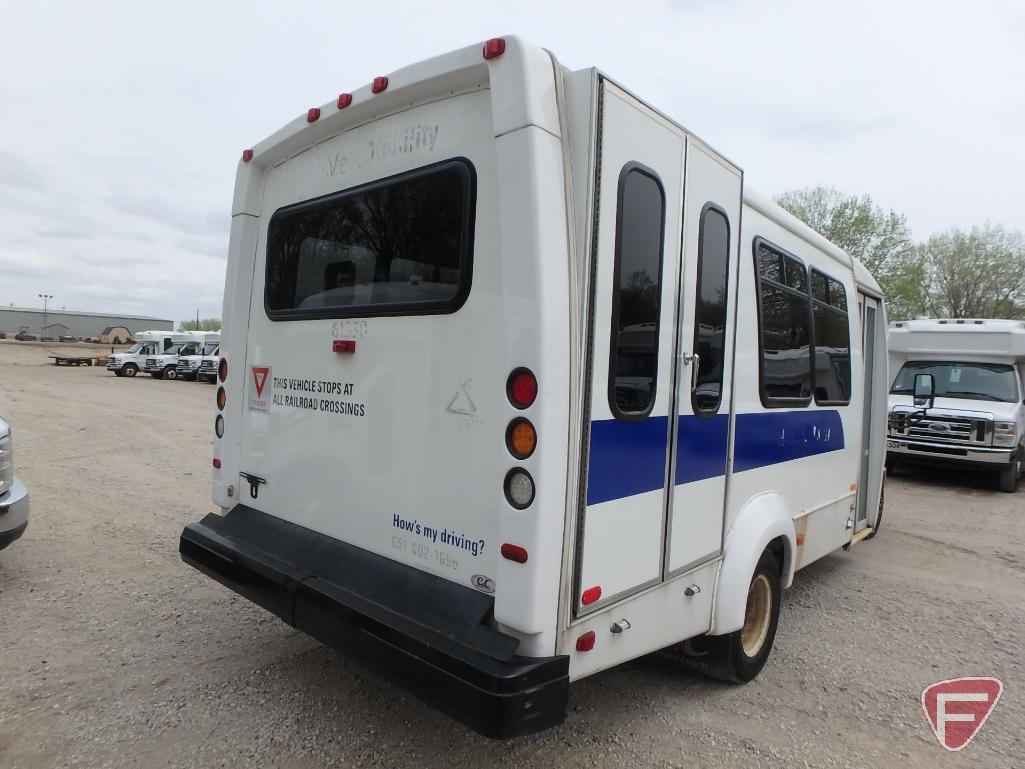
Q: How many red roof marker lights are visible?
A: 5